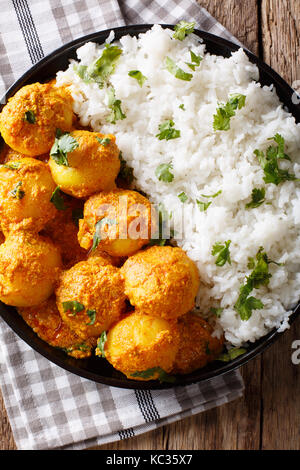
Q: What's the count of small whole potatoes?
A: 8